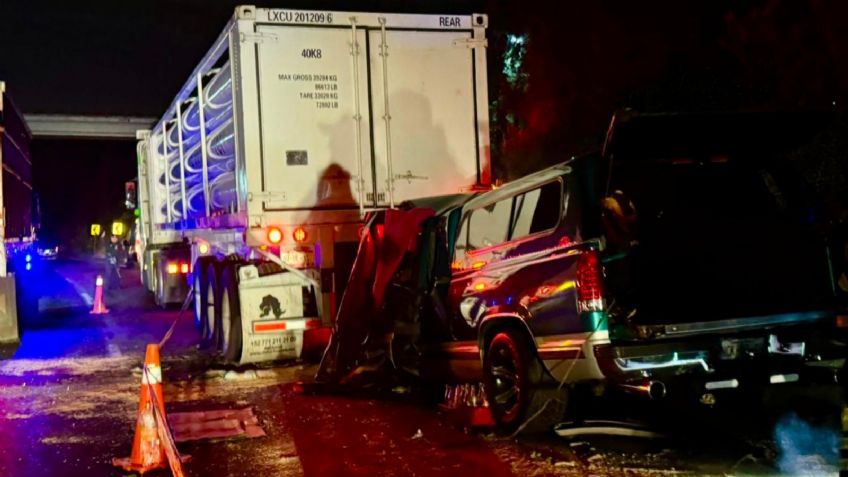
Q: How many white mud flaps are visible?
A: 1